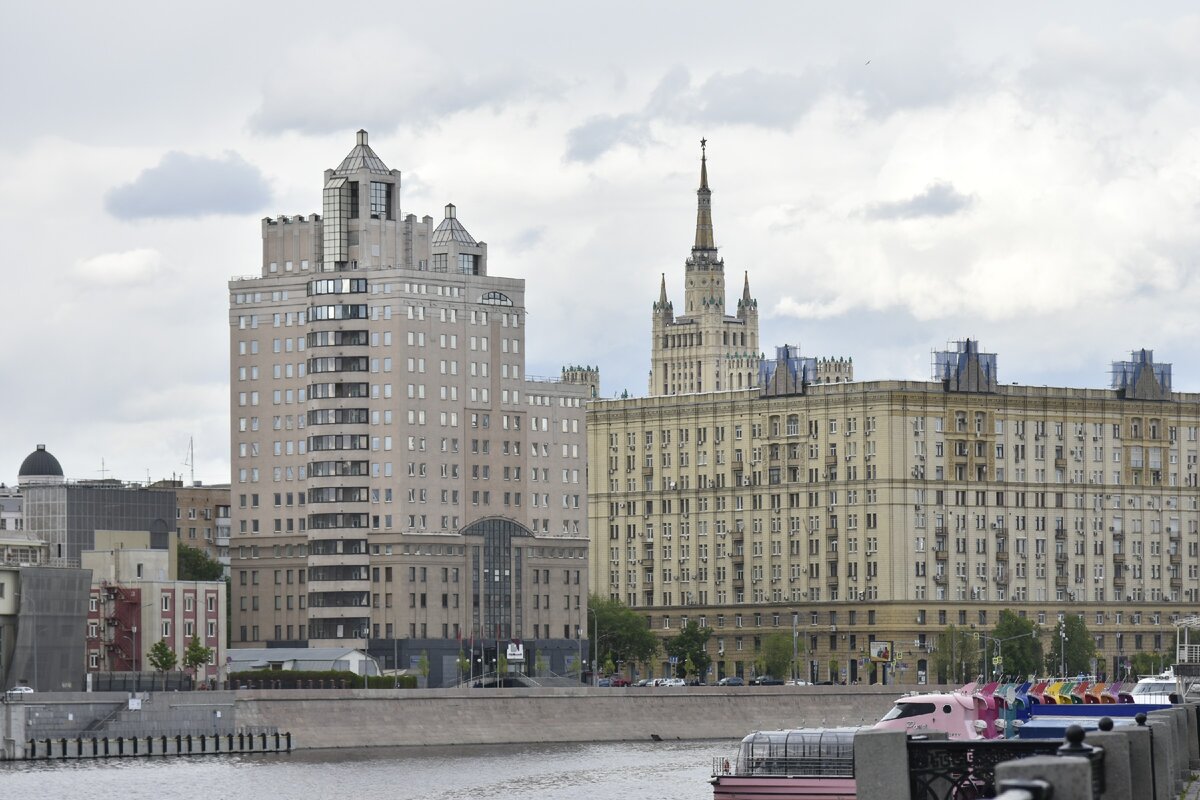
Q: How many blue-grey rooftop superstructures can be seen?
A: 3